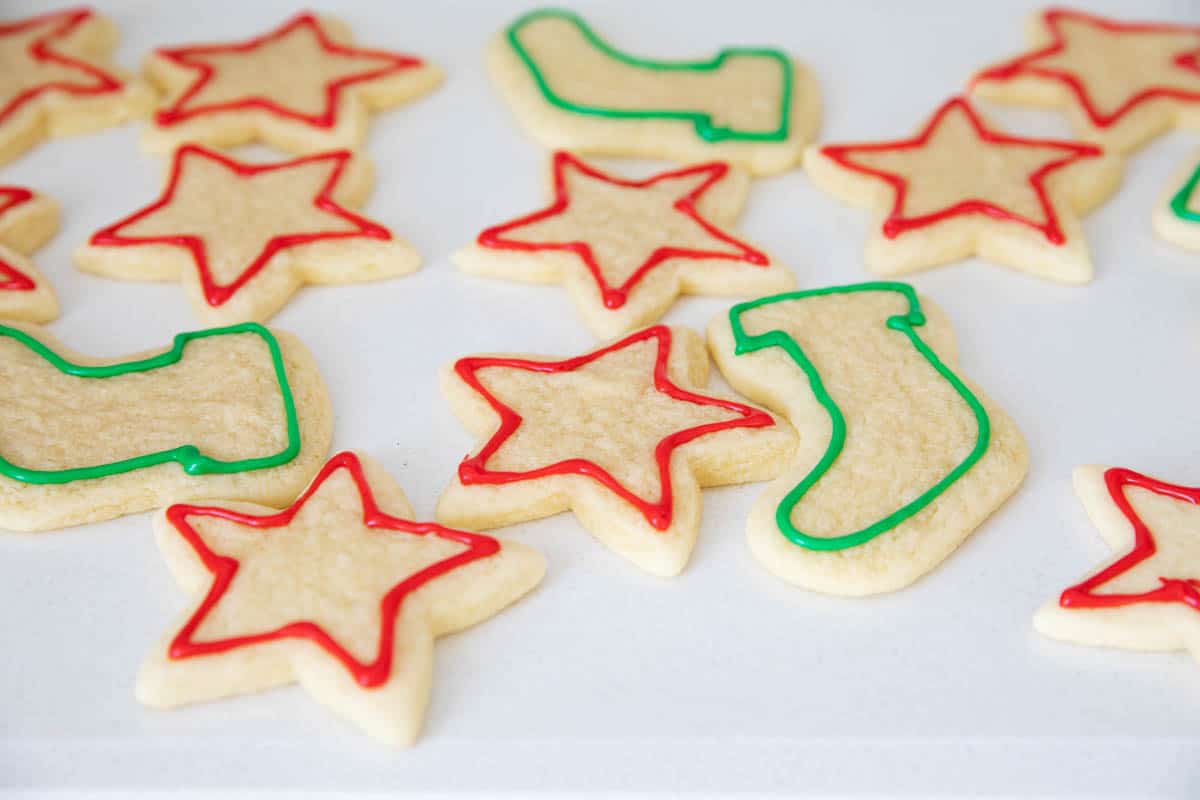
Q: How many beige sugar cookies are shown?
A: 14